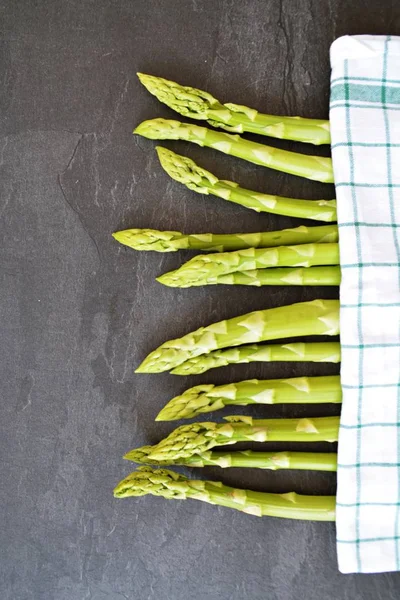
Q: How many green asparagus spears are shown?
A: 12